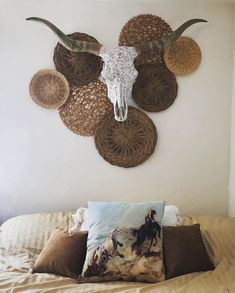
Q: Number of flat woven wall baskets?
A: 7